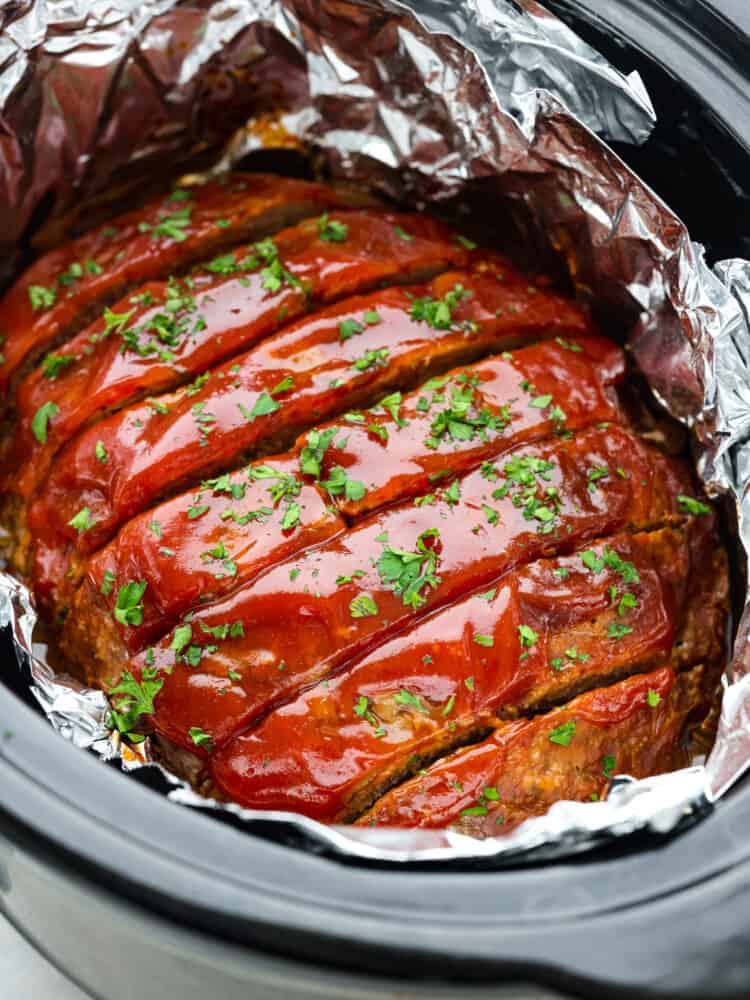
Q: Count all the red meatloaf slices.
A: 7